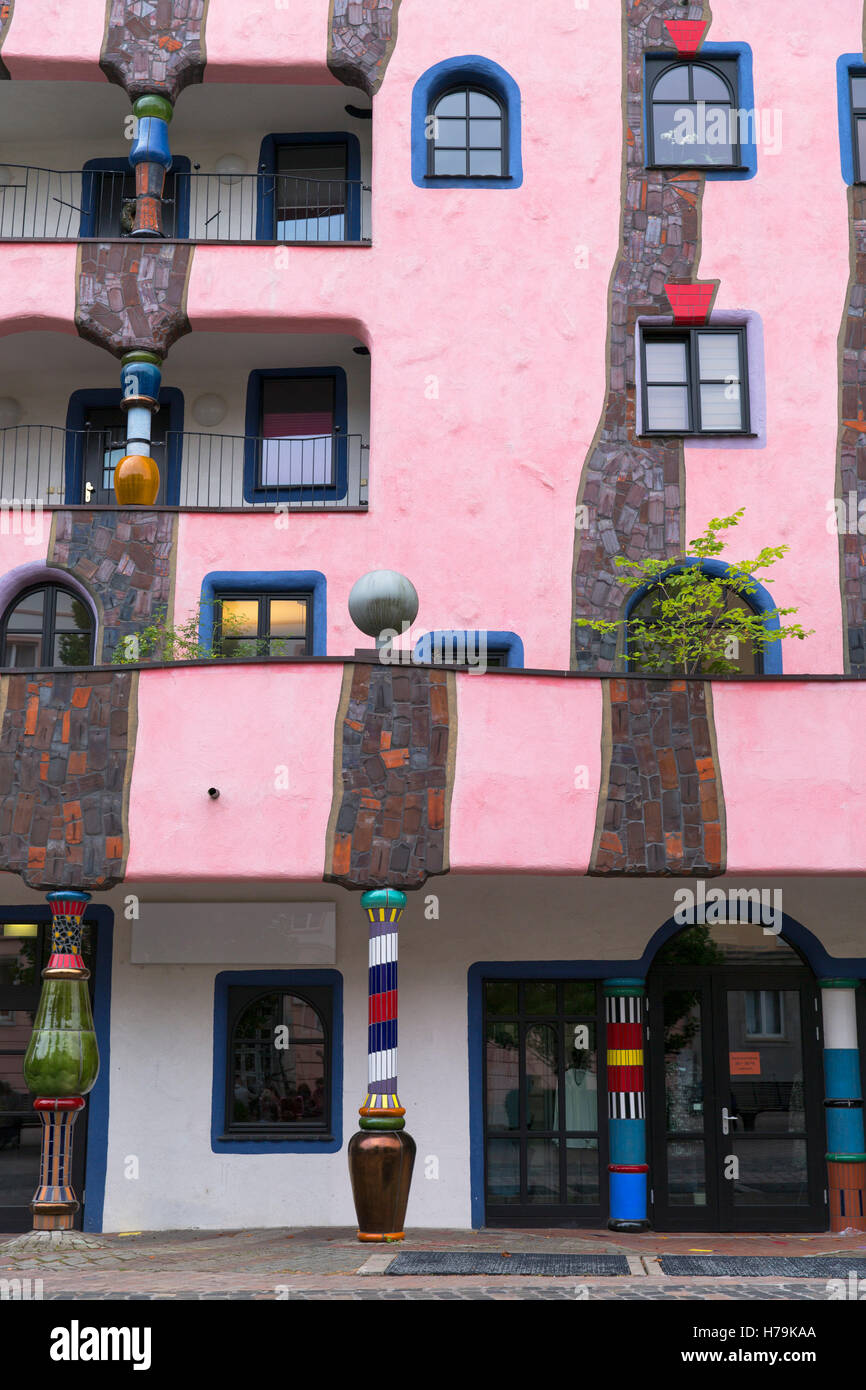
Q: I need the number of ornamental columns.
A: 6